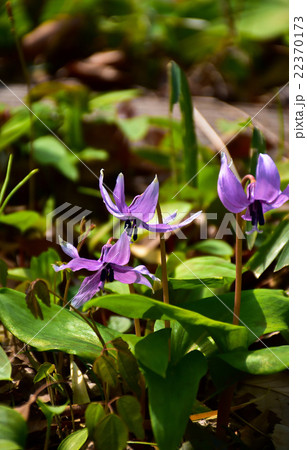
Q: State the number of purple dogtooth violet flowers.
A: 3